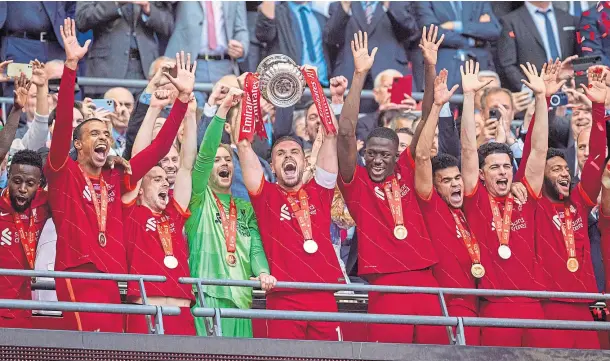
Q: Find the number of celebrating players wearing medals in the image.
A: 9